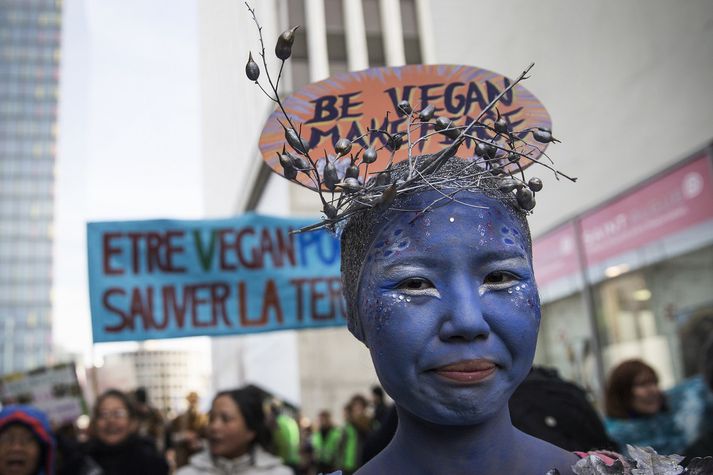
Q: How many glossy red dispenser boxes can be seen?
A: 0